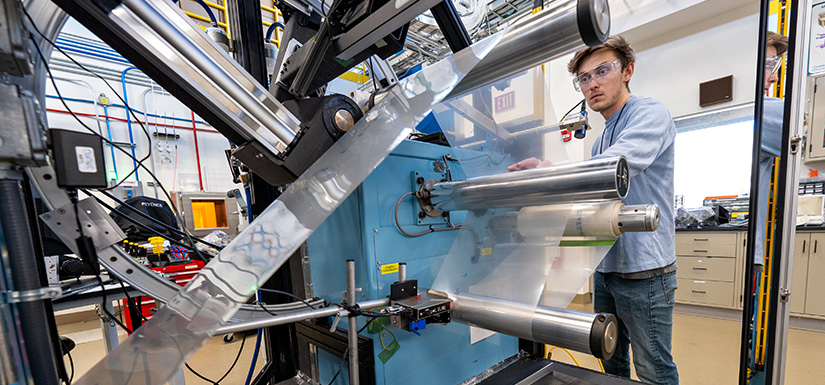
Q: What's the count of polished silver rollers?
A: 3